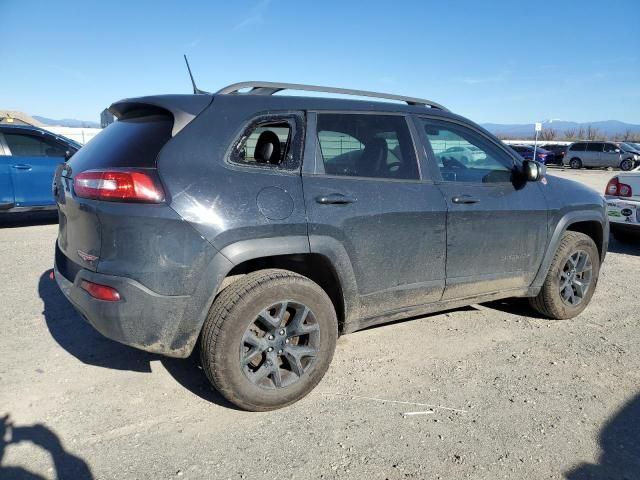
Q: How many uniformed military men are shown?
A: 0